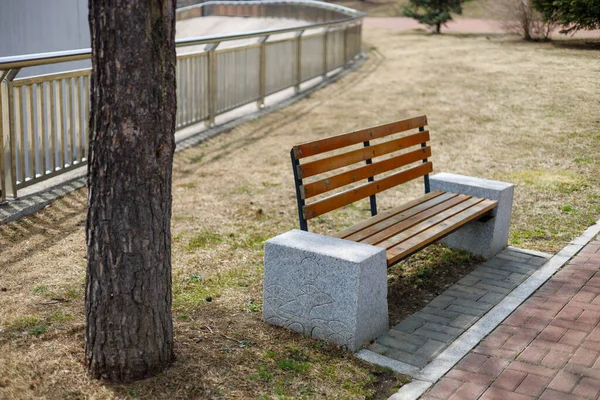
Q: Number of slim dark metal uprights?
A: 3